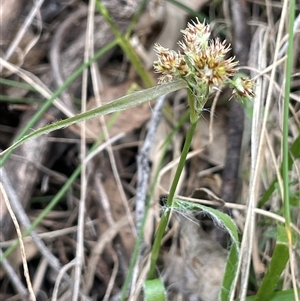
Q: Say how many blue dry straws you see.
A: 0